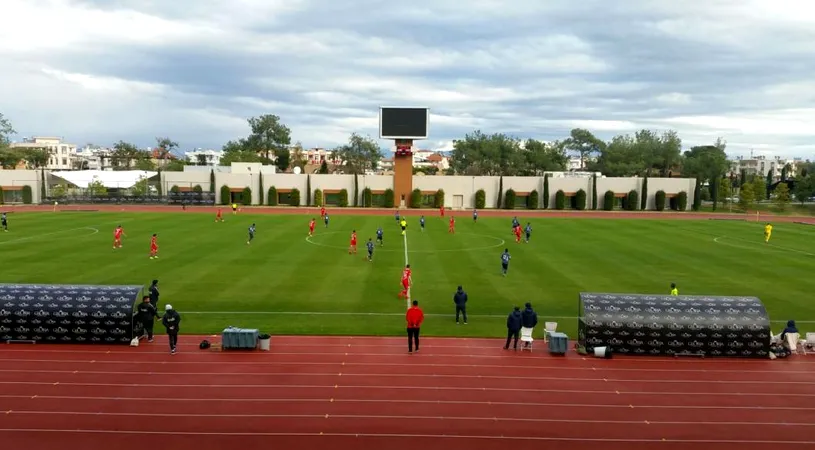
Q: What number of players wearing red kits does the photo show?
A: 10